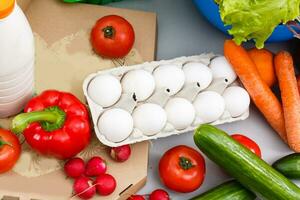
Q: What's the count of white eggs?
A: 10